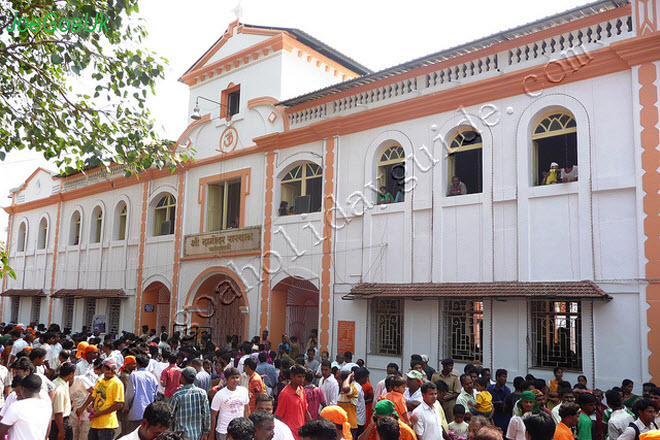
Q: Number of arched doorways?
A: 3